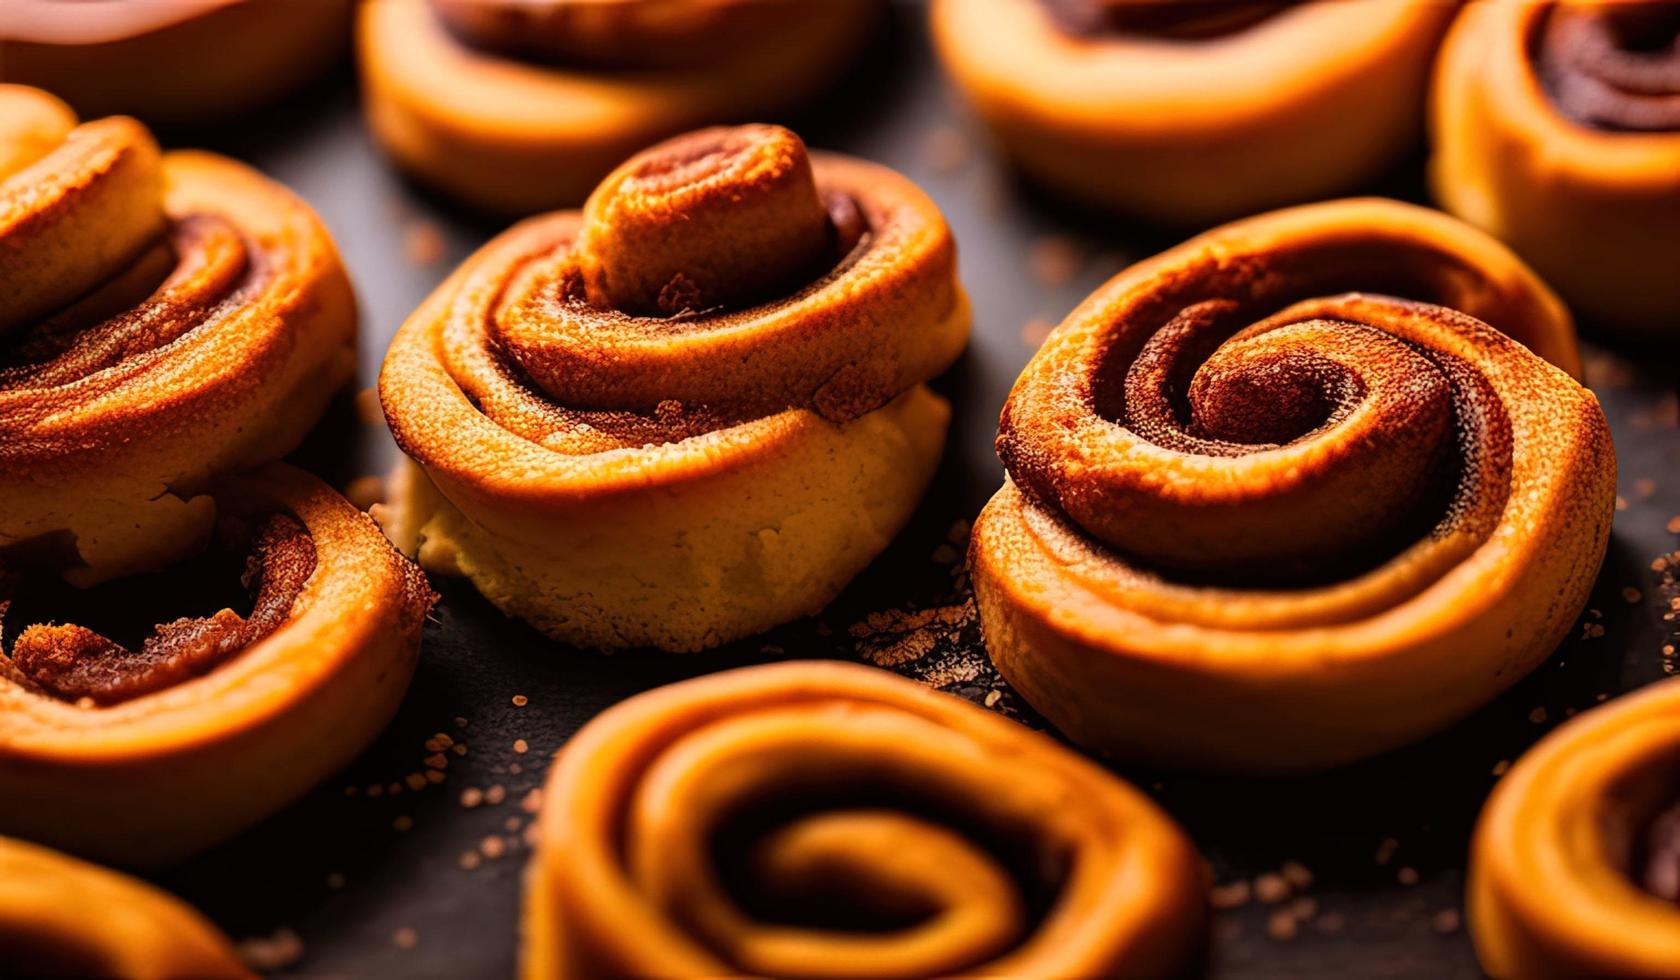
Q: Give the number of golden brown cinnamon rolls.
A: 11